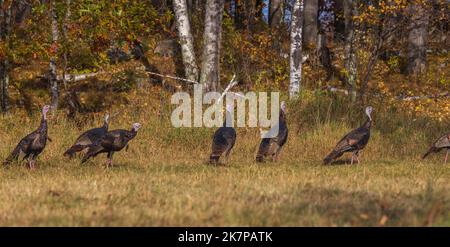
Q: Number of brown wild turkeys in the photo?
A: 7